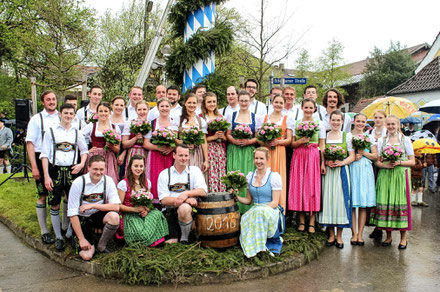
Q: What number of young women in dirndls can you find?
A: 15